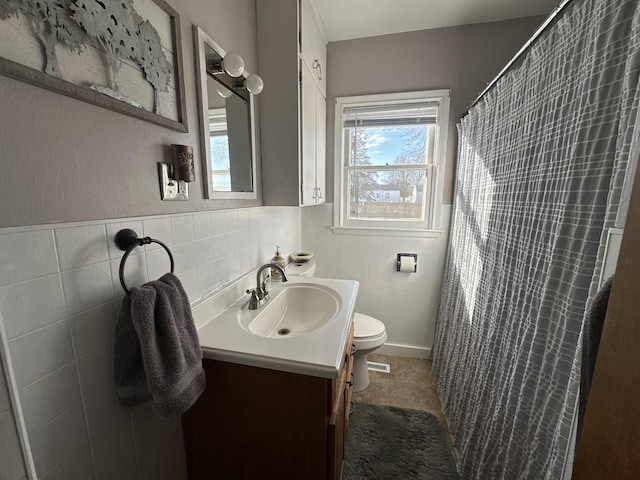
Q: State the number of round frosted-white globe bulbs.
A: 2